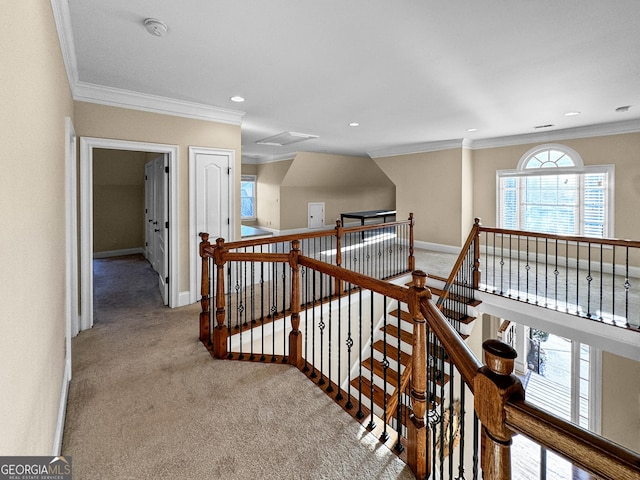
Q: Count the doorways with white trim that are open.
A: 1